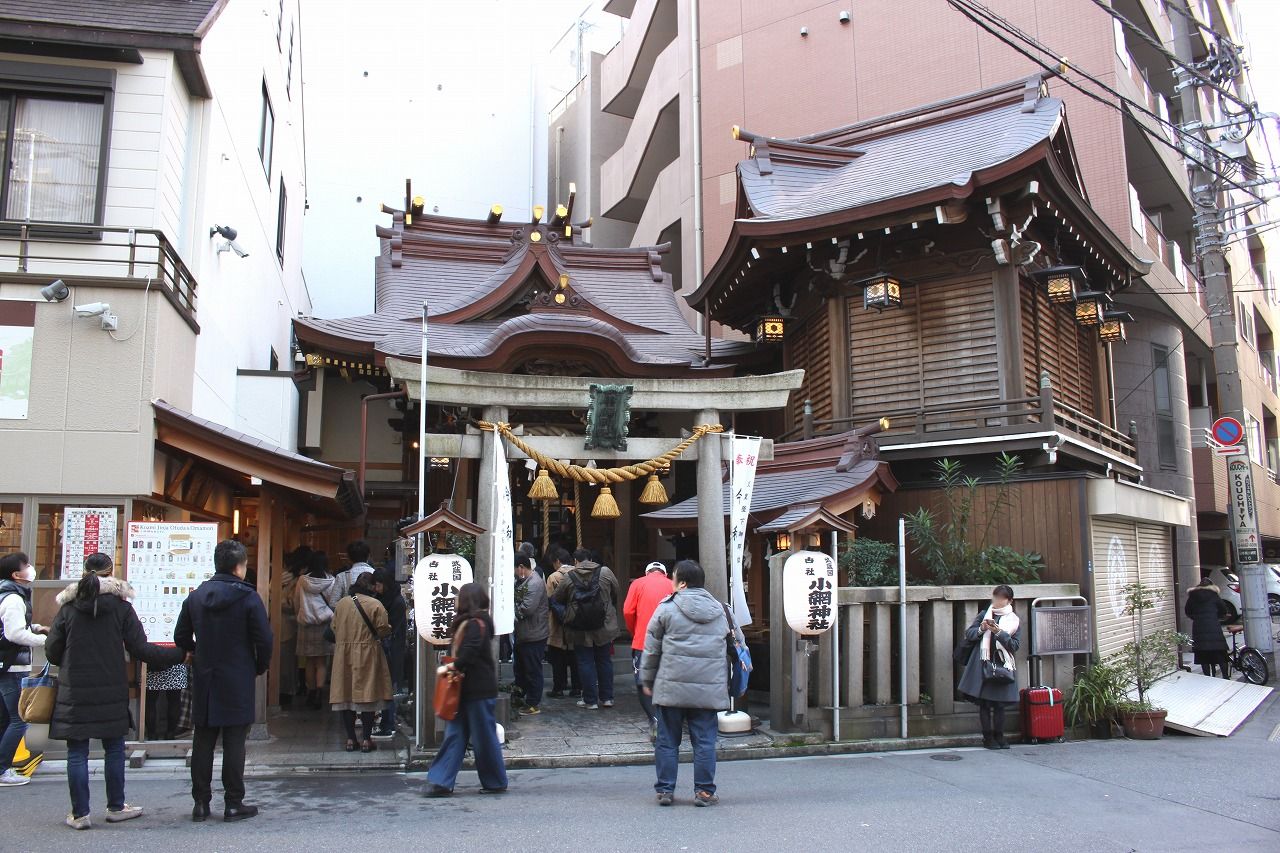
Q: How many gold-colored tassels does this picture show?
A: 3